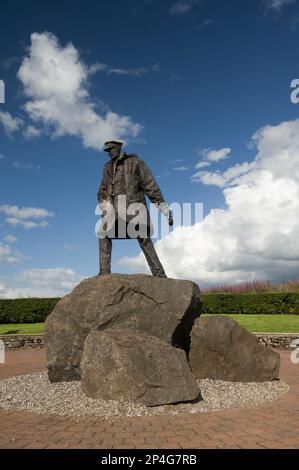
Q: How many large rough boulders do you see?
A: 3